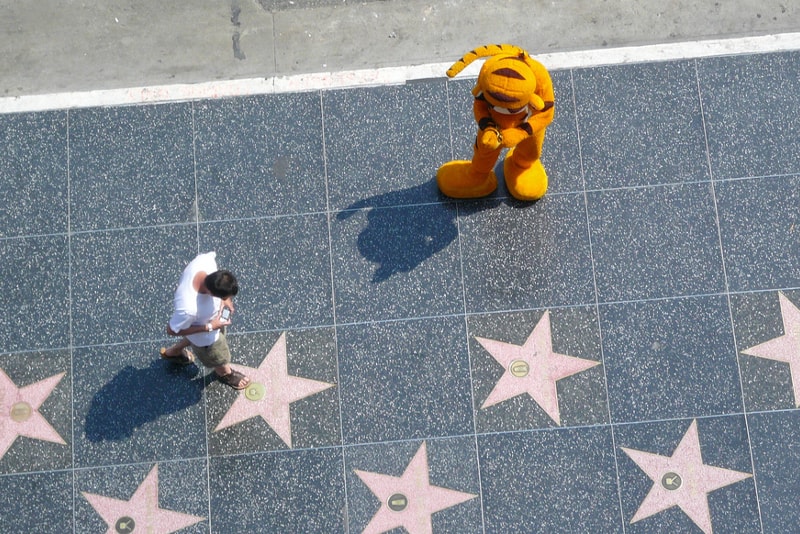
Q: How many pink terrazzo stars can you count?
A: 7